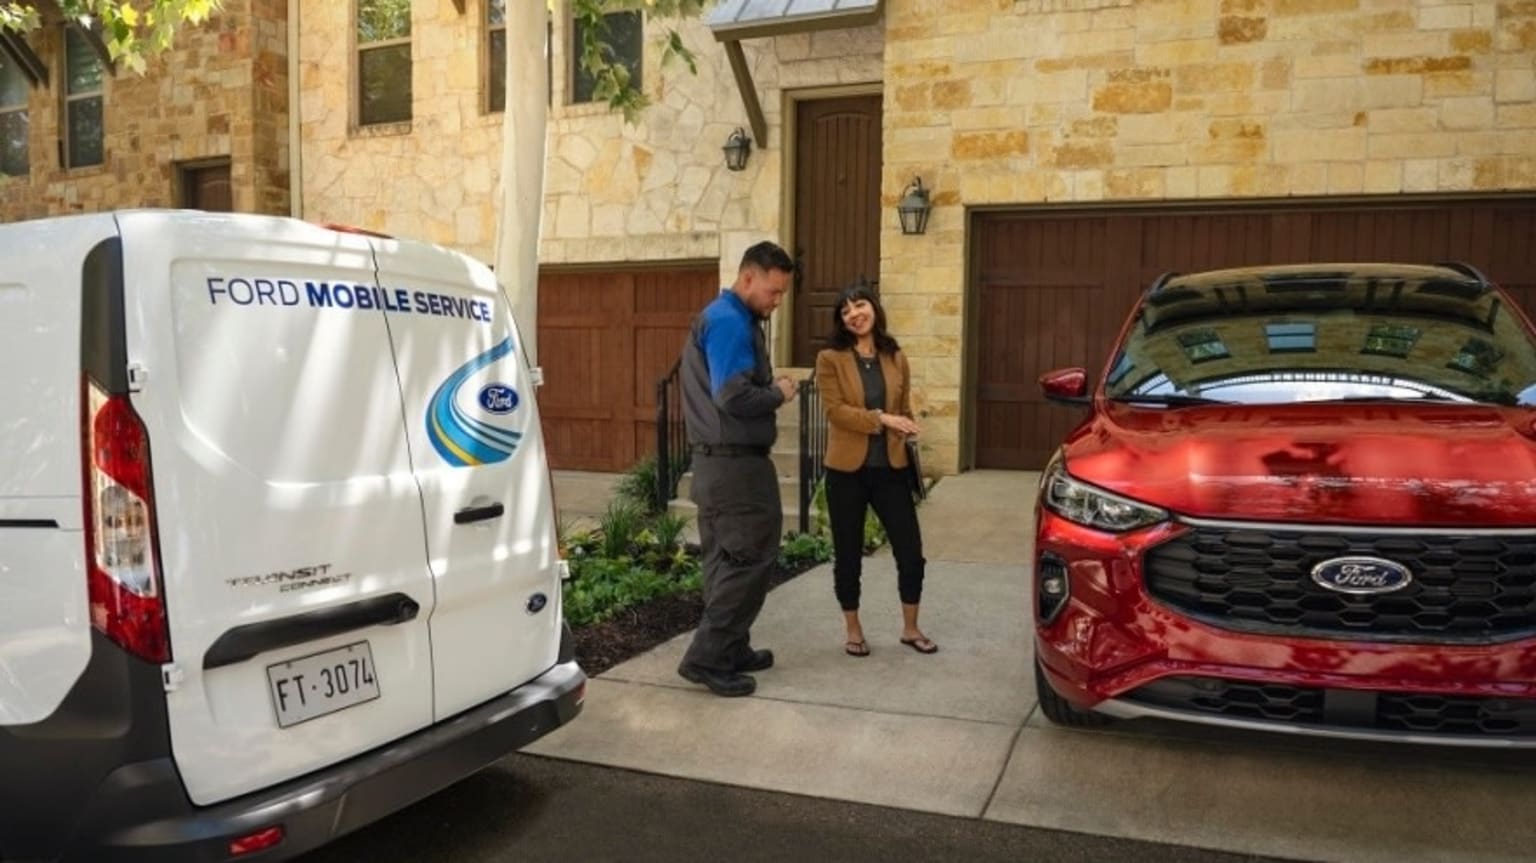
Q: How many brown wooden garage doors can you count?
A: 2